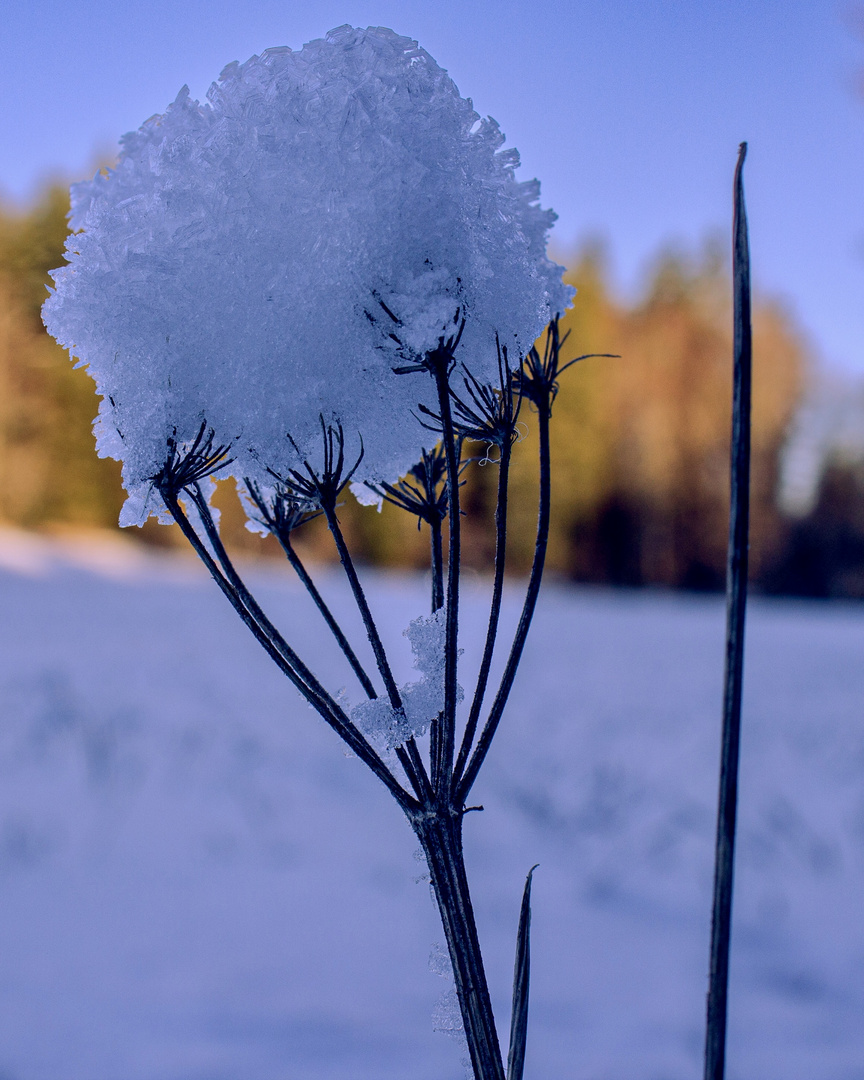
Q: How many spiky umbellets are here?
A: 7